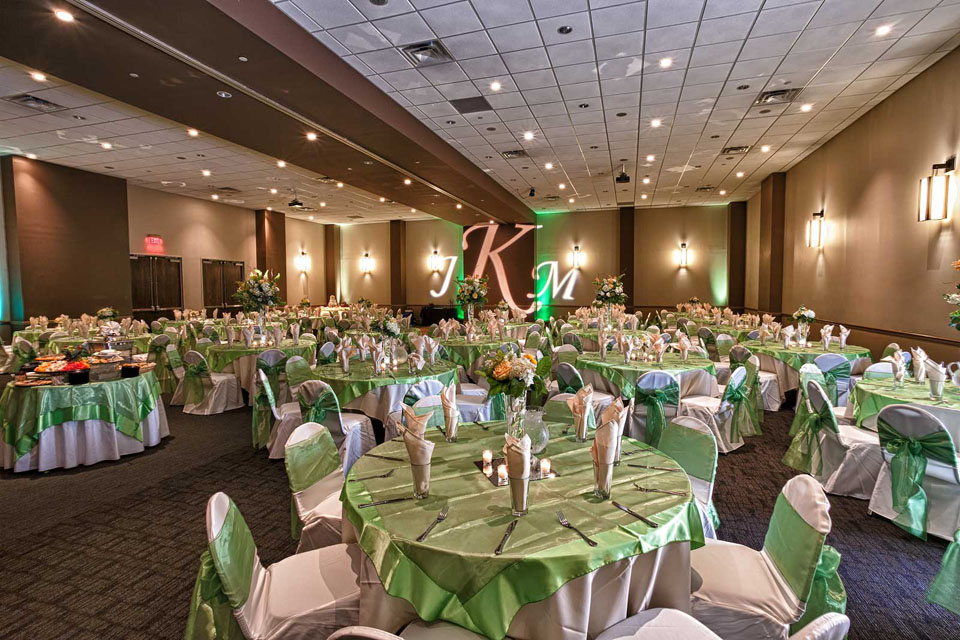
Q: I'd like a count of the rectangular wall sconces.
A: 7